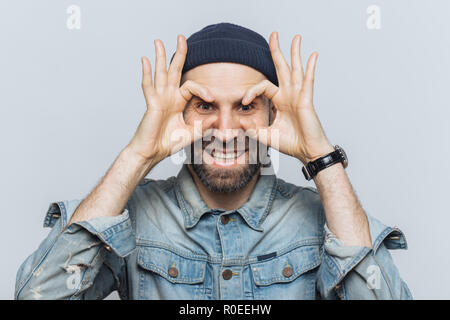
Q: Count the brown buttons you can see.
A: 4